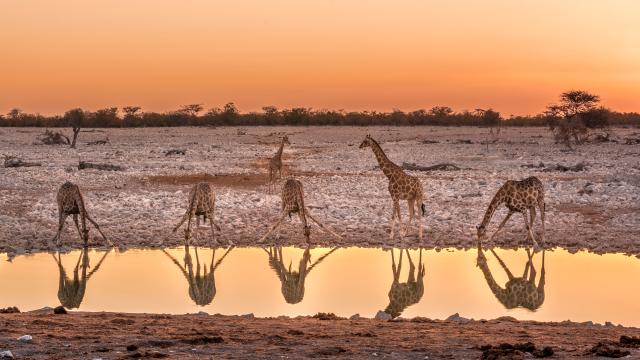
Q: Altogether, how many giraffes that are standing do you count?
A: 2